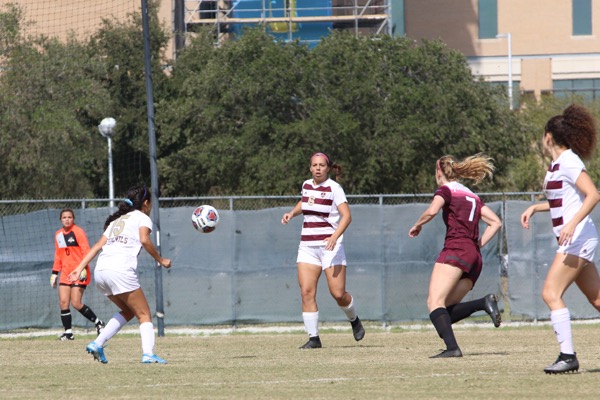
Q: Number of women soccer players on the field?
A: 5